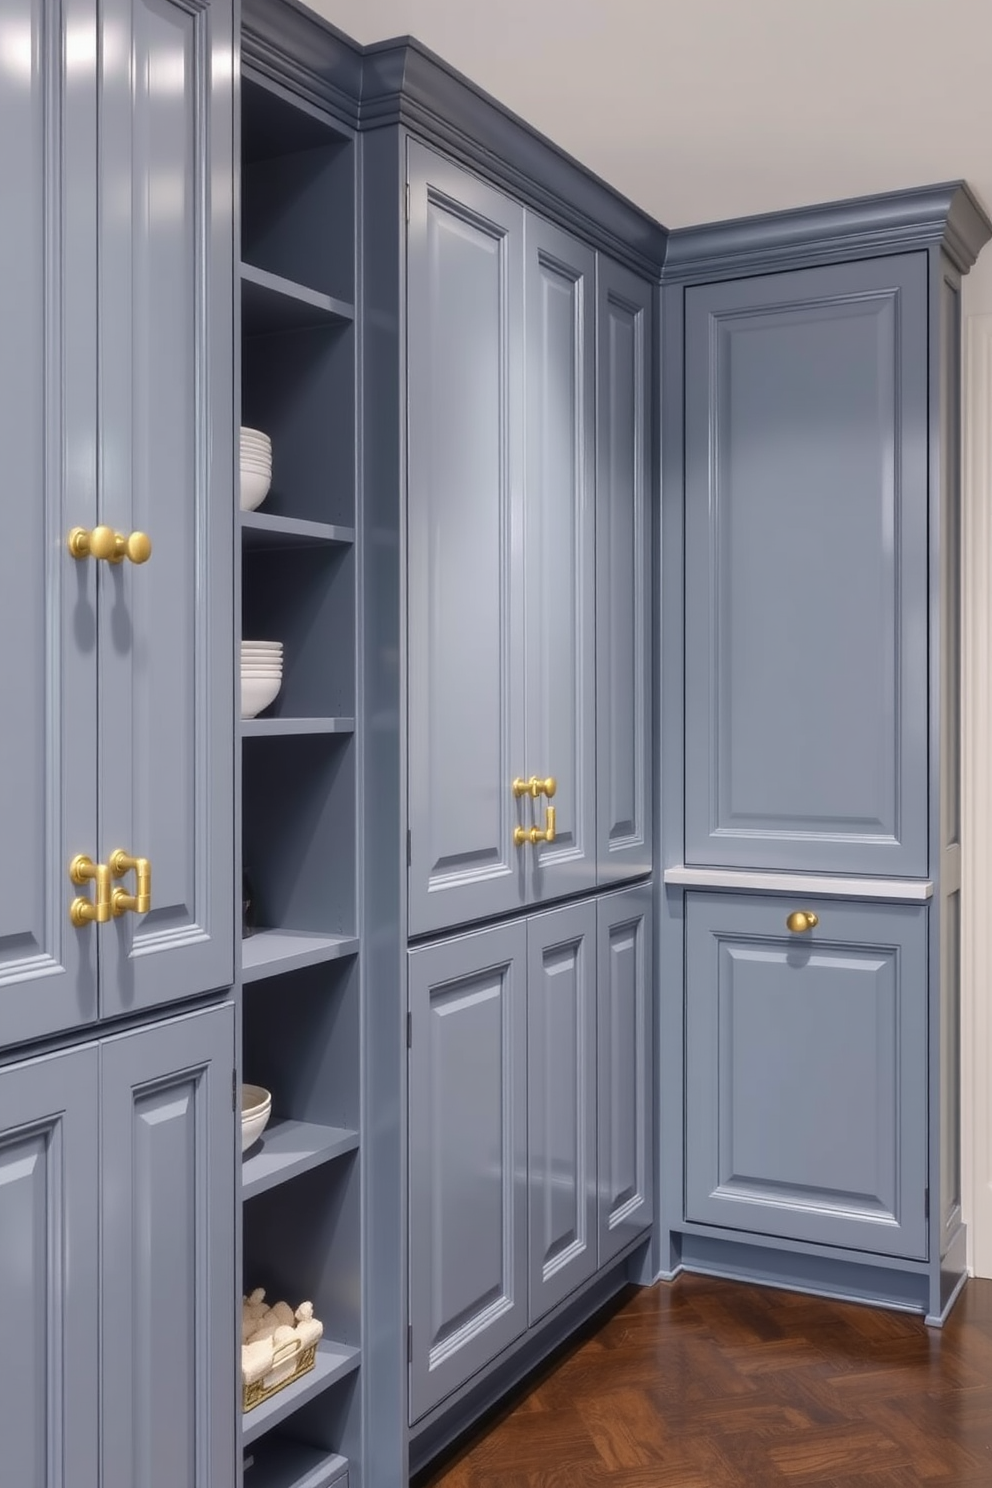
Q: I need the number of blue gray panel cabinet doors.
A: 12